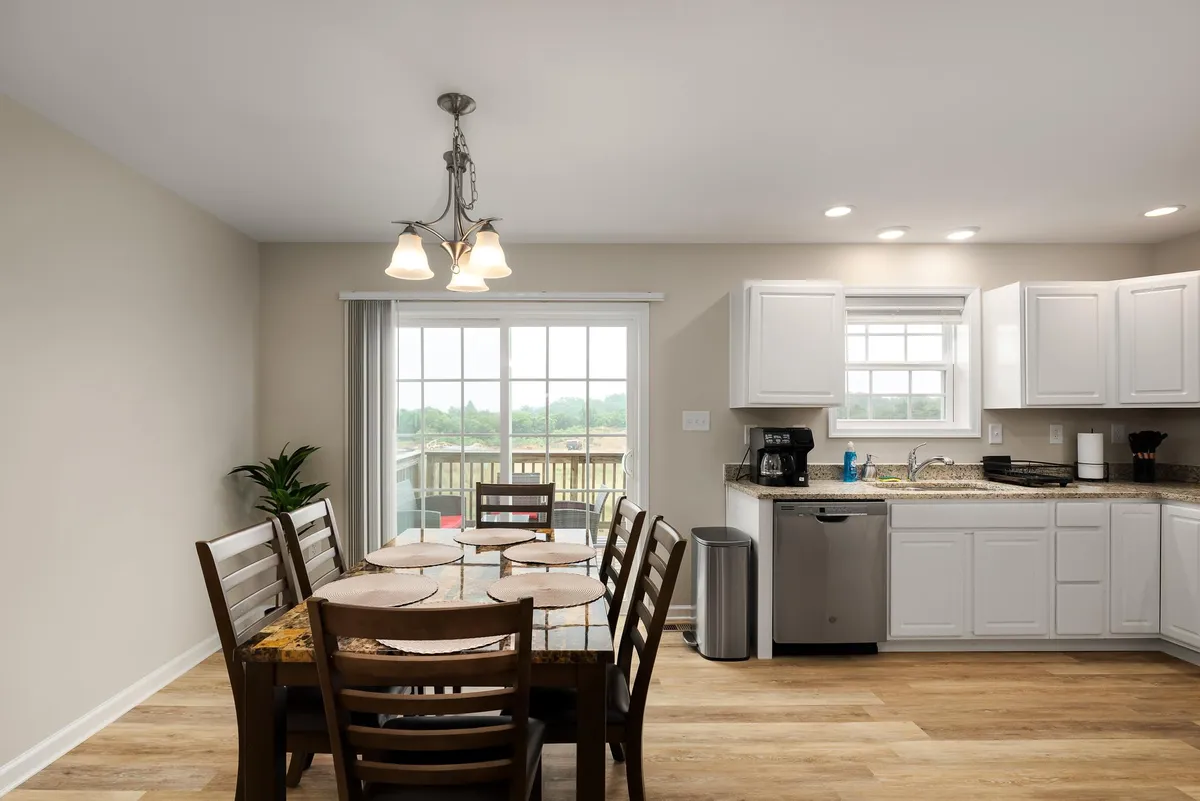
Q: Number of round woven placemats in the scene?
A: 6